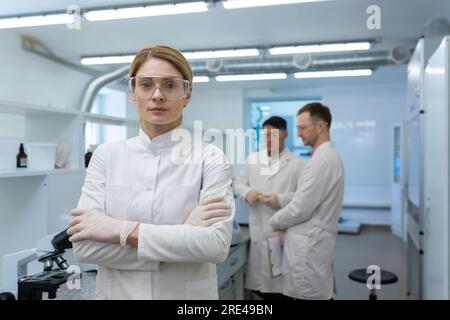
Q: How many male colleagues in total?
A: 2